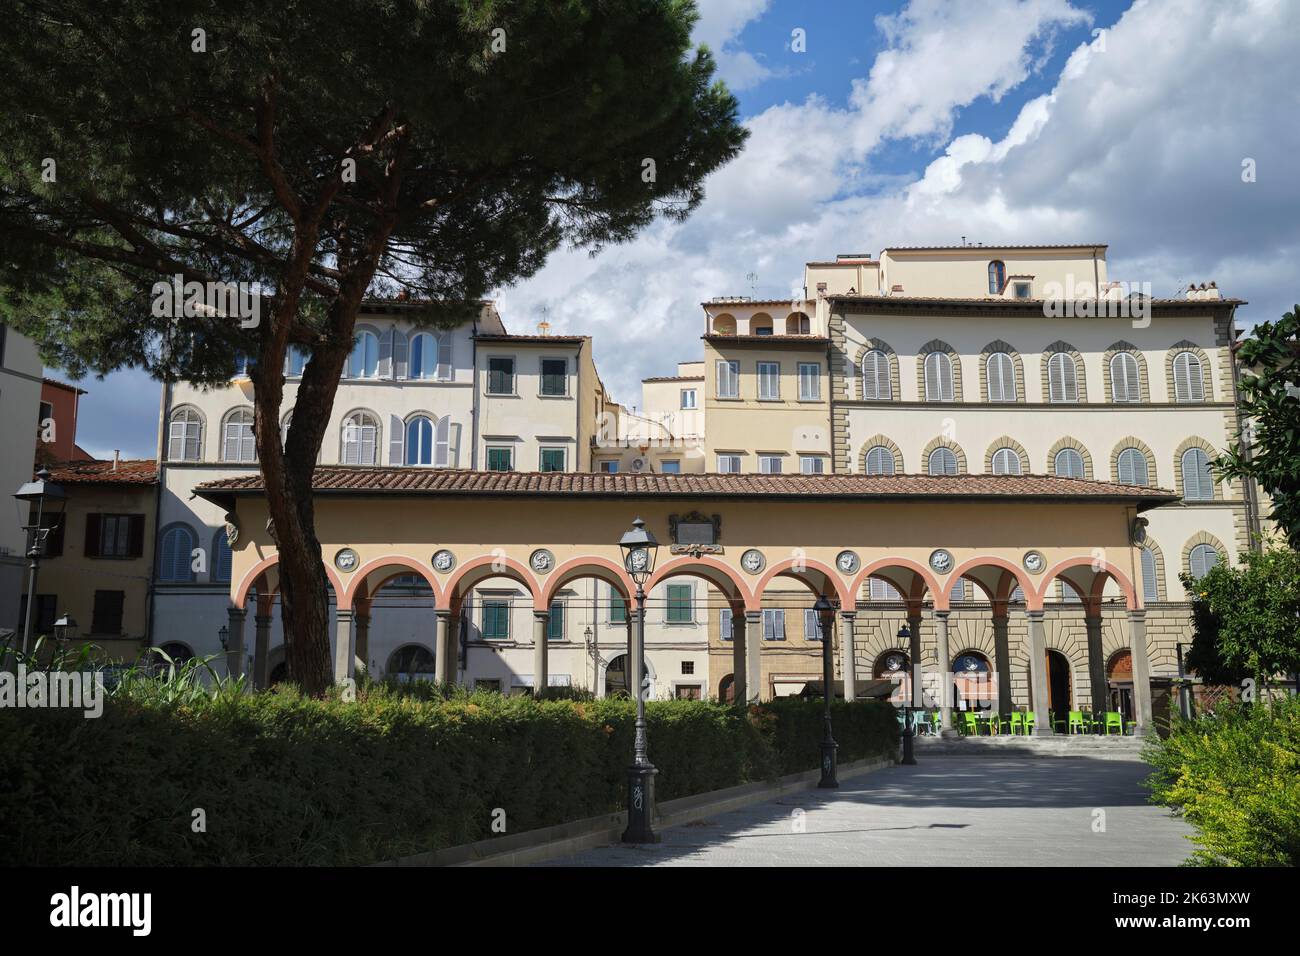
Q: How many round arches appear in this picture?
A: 9